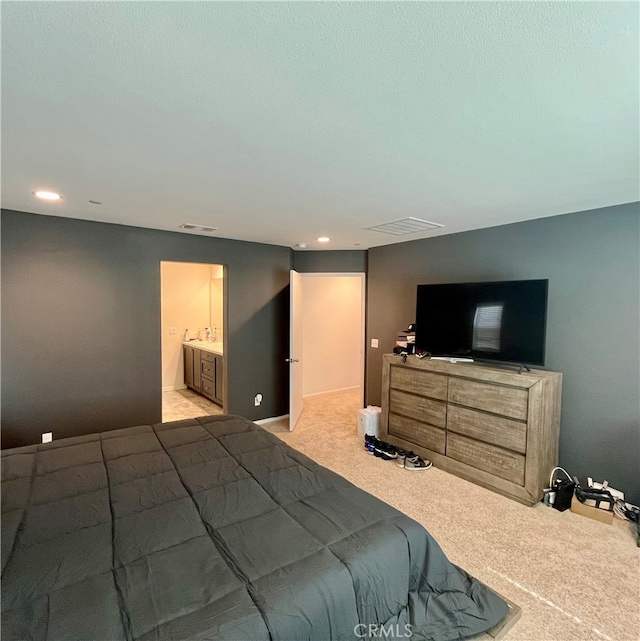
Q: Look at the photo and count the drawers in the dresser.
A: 6